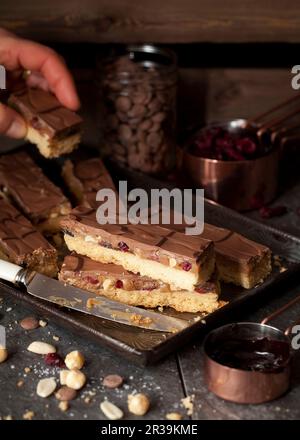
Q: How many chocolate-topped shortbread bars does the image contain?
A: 7